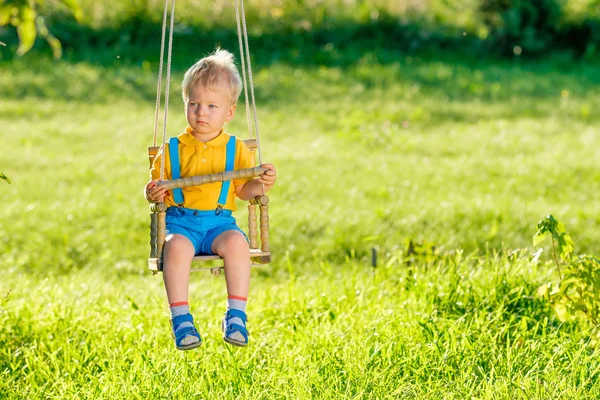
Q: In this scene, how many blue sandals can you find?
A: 2